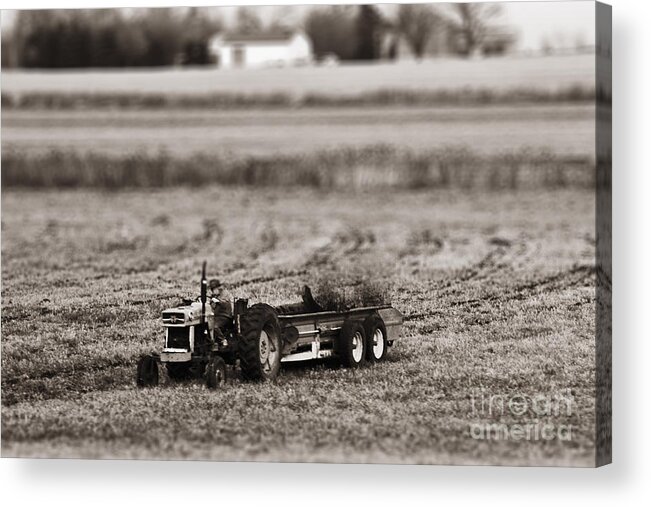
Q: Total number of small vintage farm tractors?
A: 1